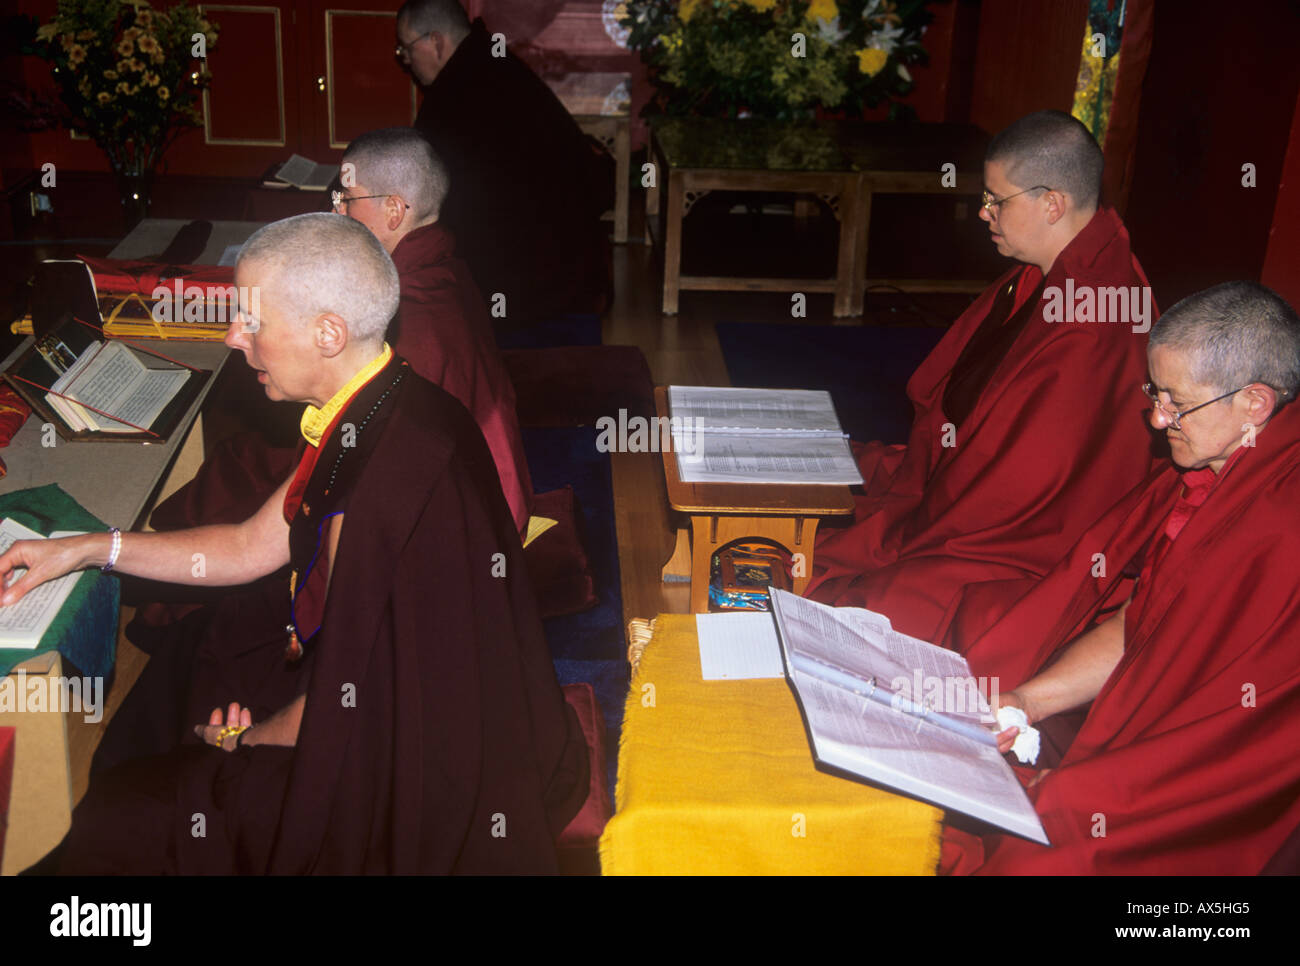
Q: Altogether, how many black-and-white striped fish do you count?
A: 0